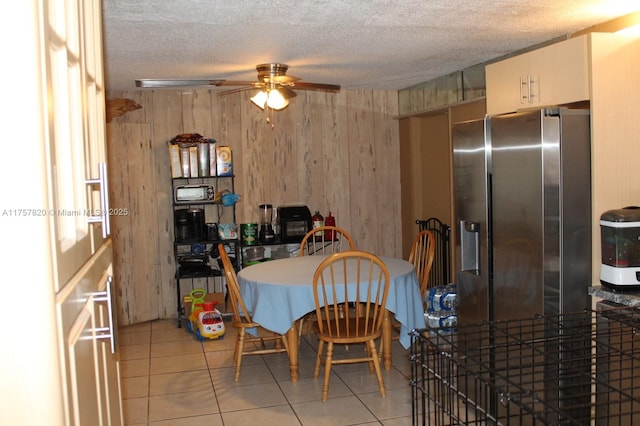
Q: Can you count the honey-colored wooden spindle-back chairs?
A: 4